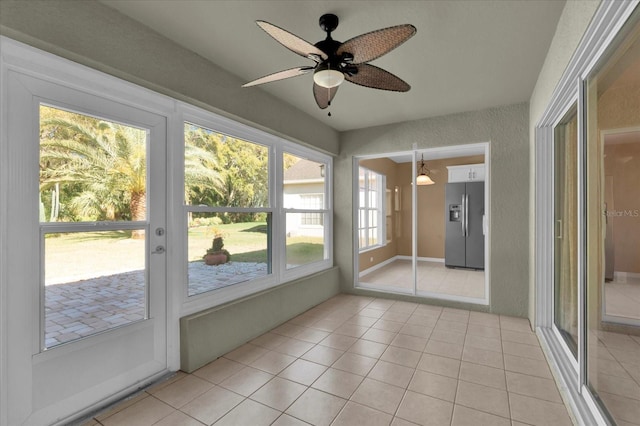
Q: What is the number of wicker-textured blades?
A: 5